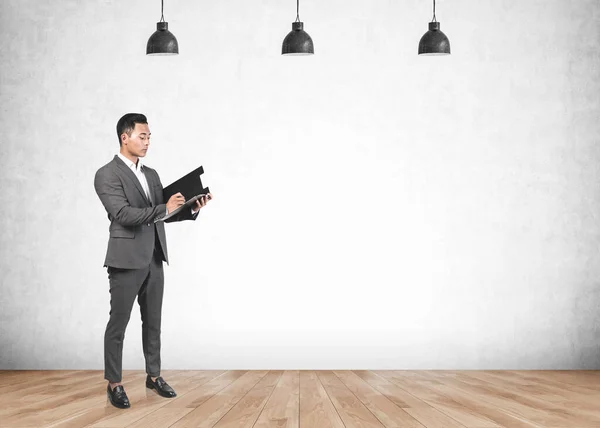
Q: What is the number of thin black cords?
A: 3